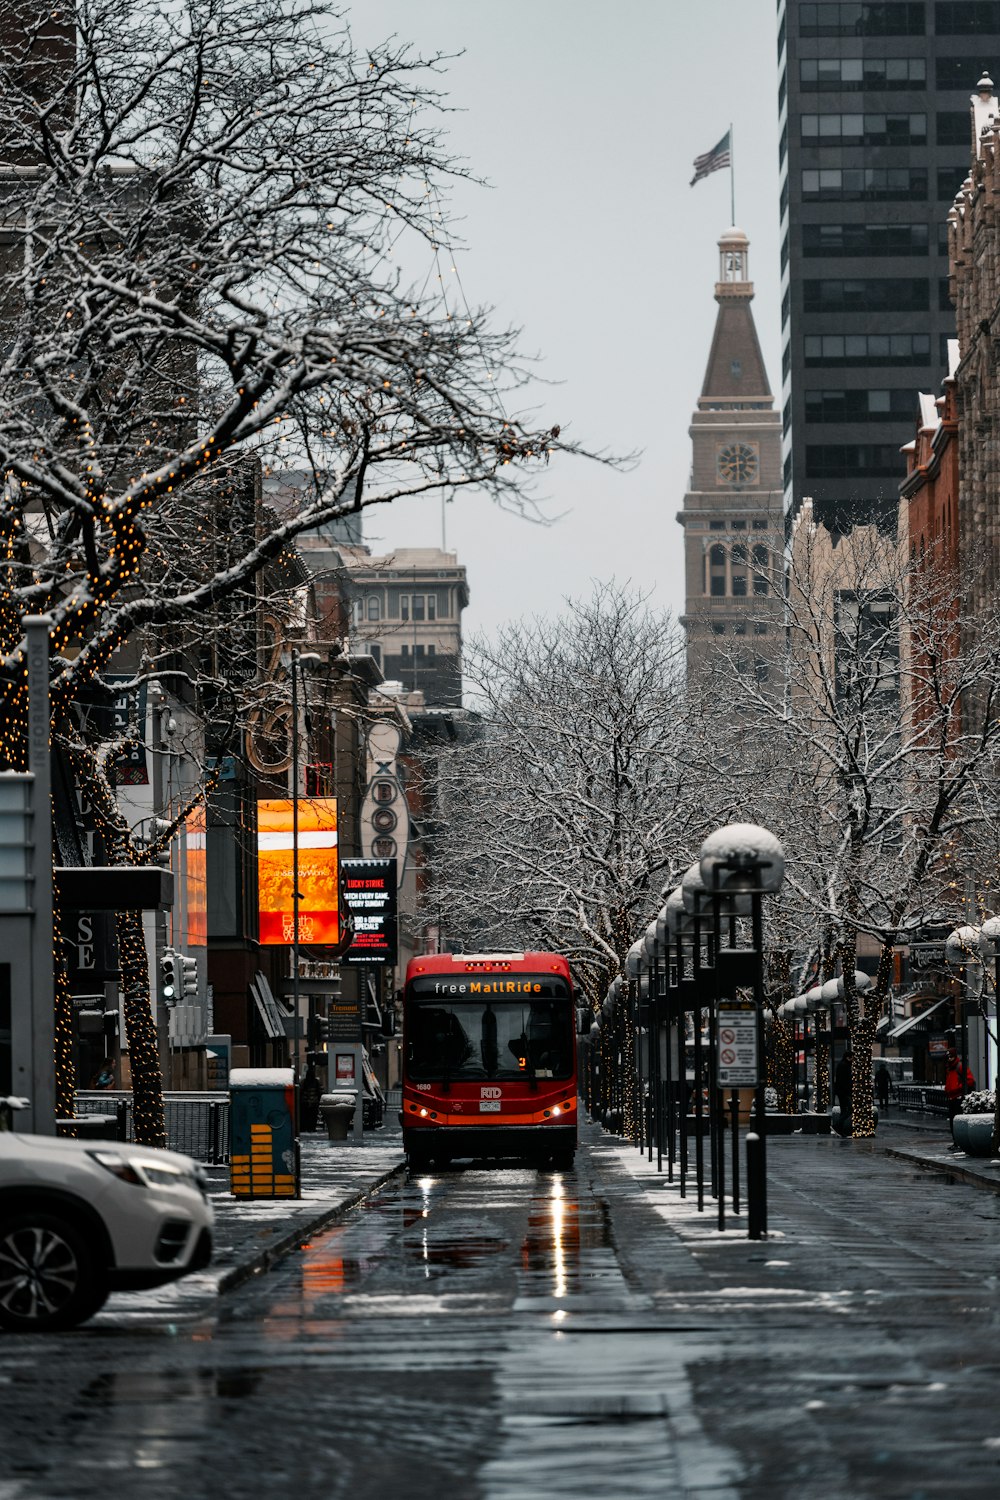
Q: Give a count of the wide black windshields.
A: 1